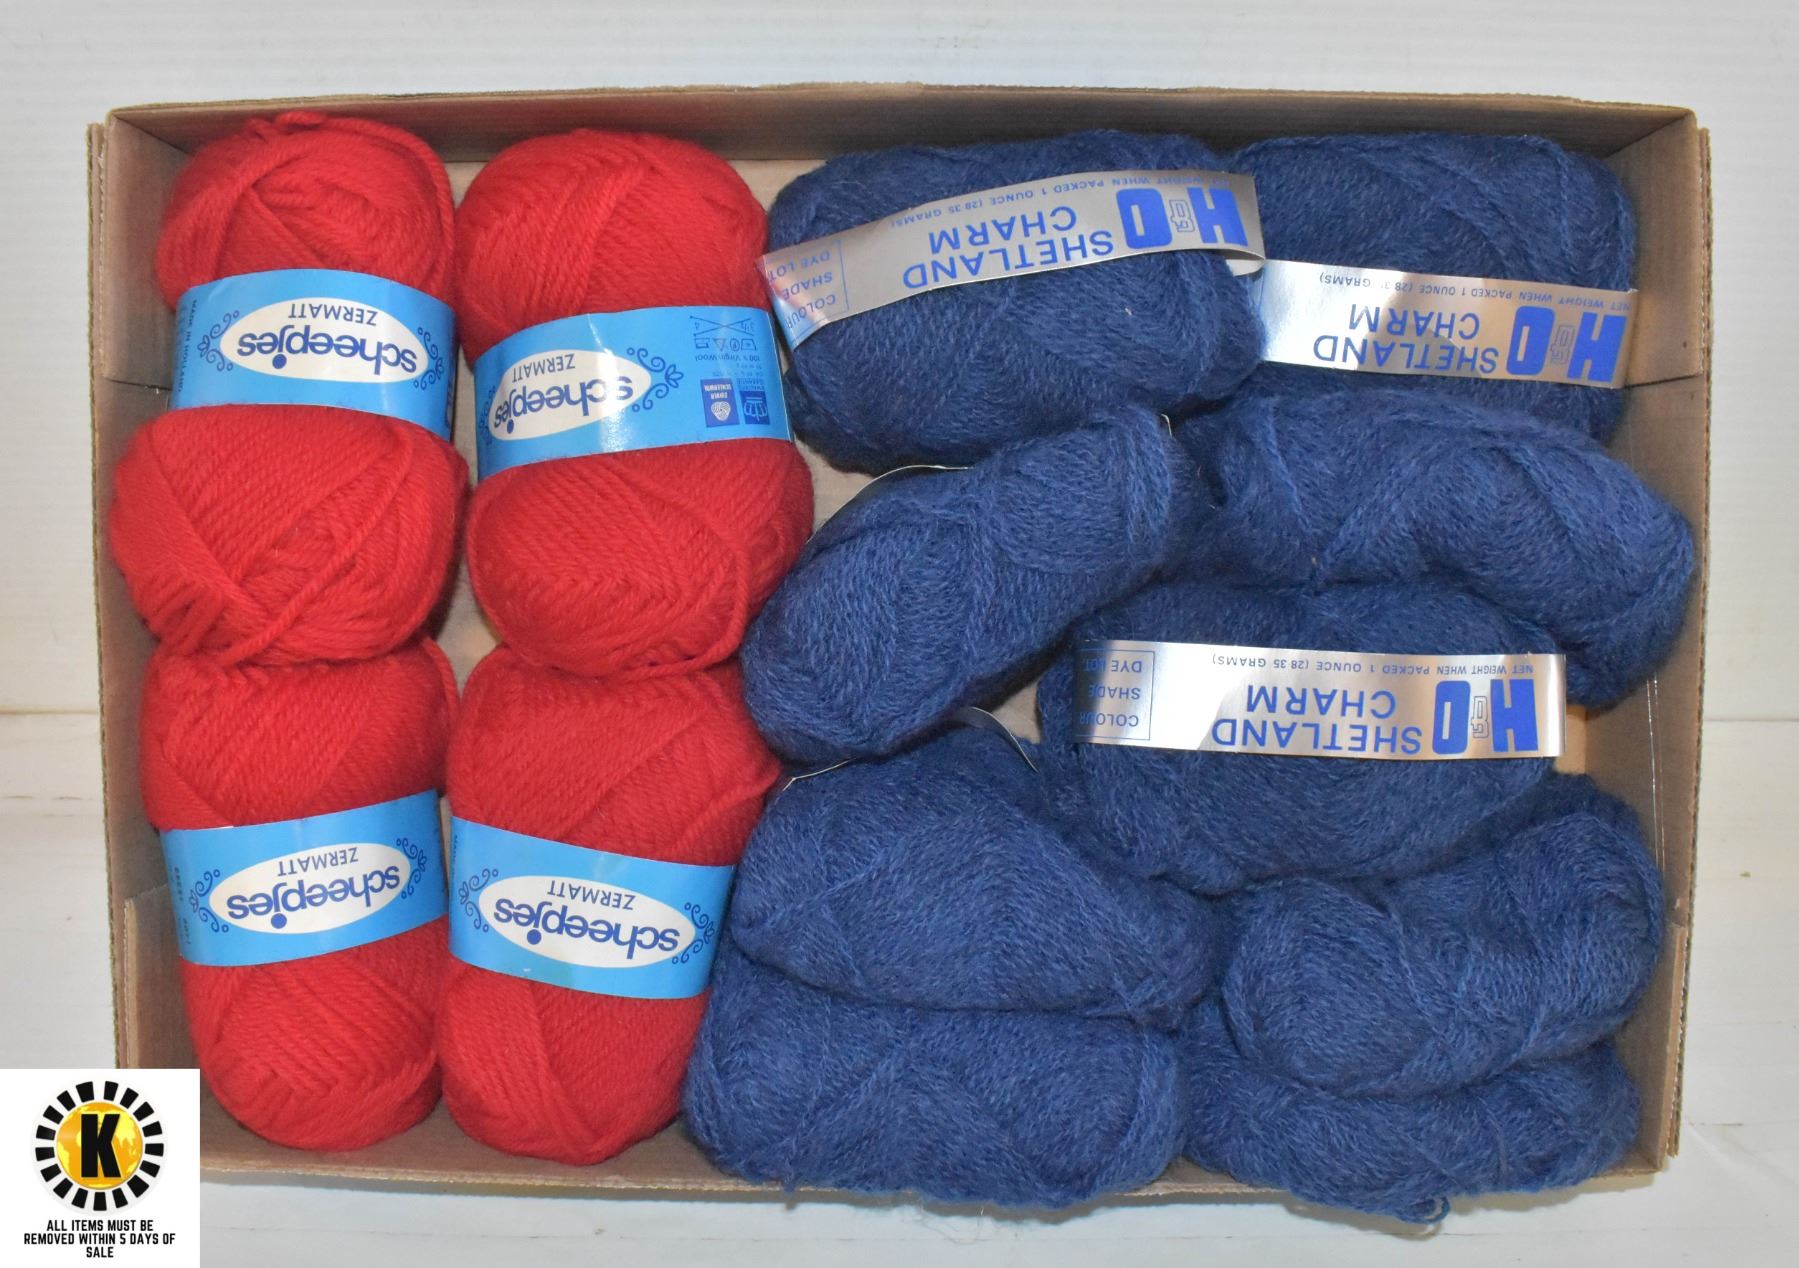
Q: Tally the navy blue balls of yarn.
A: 9